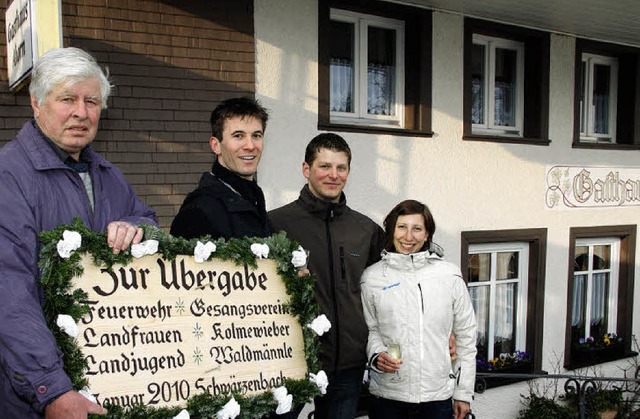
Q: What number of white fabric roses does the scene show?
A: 12